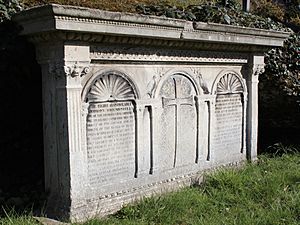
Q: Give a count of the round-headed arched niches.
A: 3